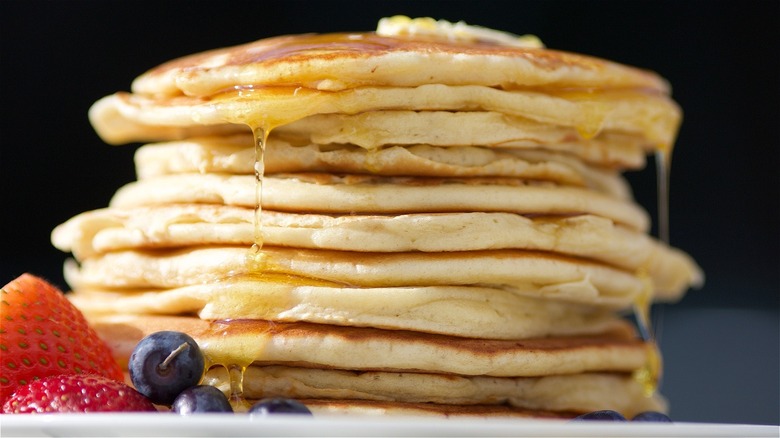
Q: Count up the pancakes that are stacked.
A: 11